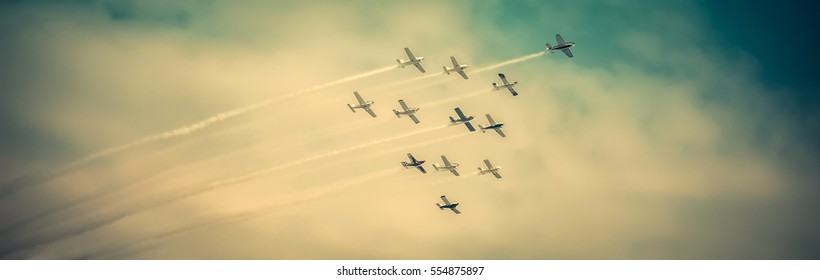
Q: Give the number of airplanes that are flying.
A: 12